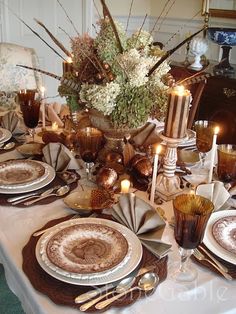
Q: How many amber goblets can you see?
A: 5